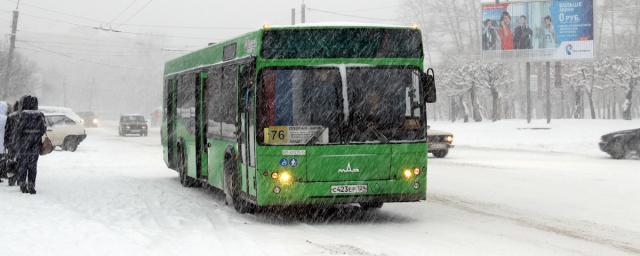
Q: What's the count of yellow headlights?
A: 2